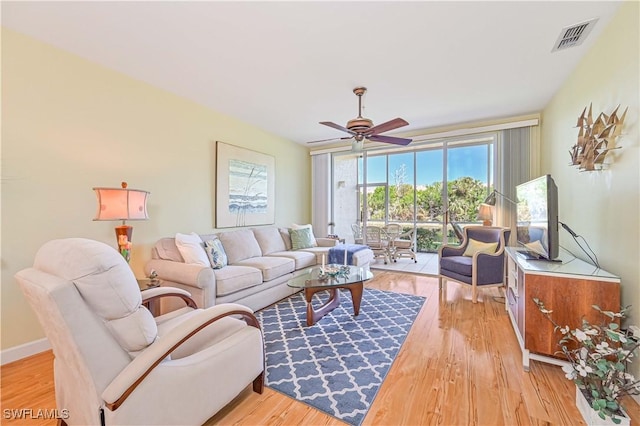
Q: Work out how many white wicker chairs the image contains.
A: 4